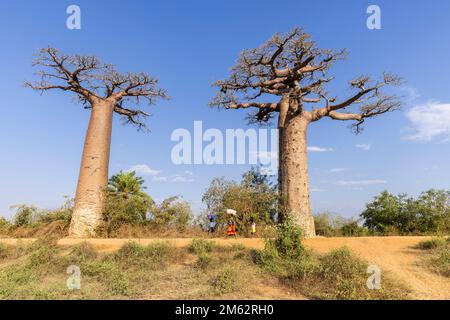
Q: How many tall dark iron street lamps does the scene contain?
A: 0